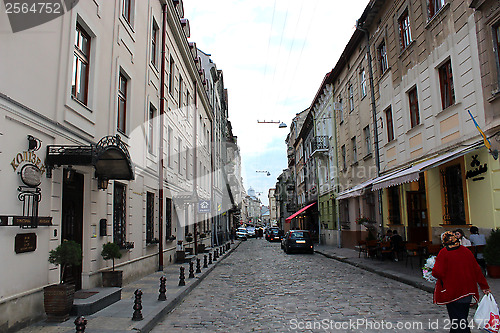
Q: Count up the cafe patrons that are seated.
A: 4